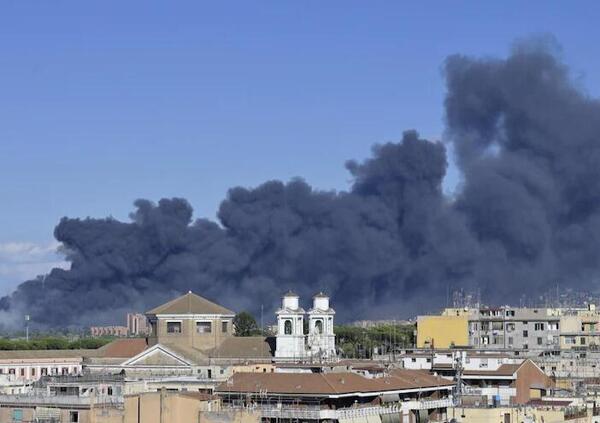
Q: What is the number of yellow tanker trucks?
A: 0